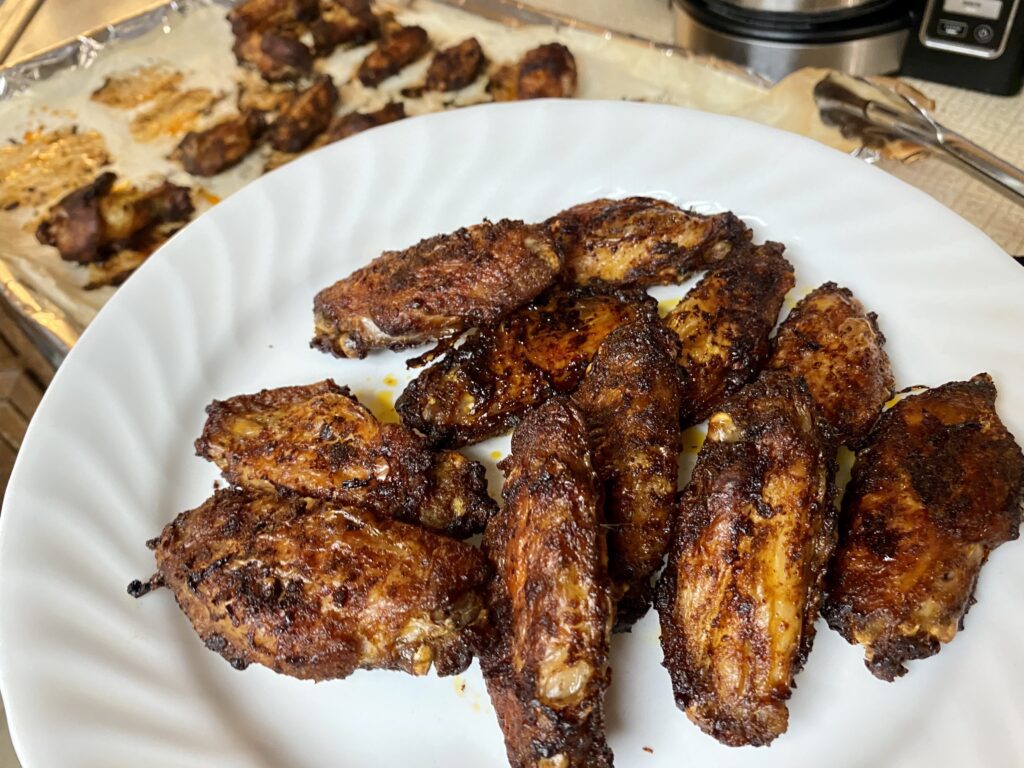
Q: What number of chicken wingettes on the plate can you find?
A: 11